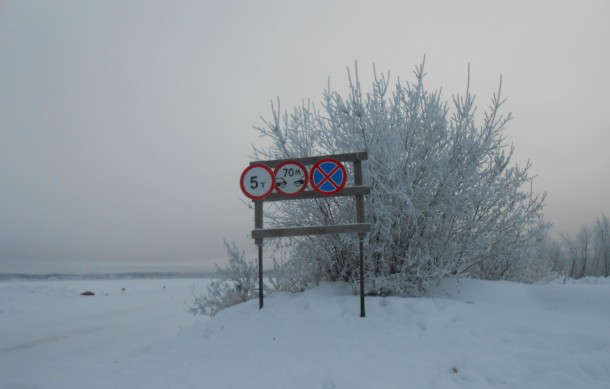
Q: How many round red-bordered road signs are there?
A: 3